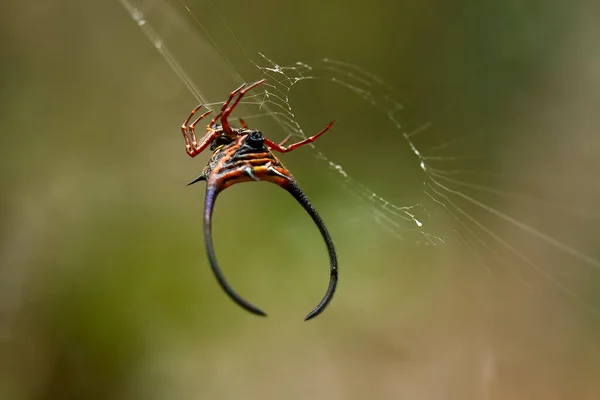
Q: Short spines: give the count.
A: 3